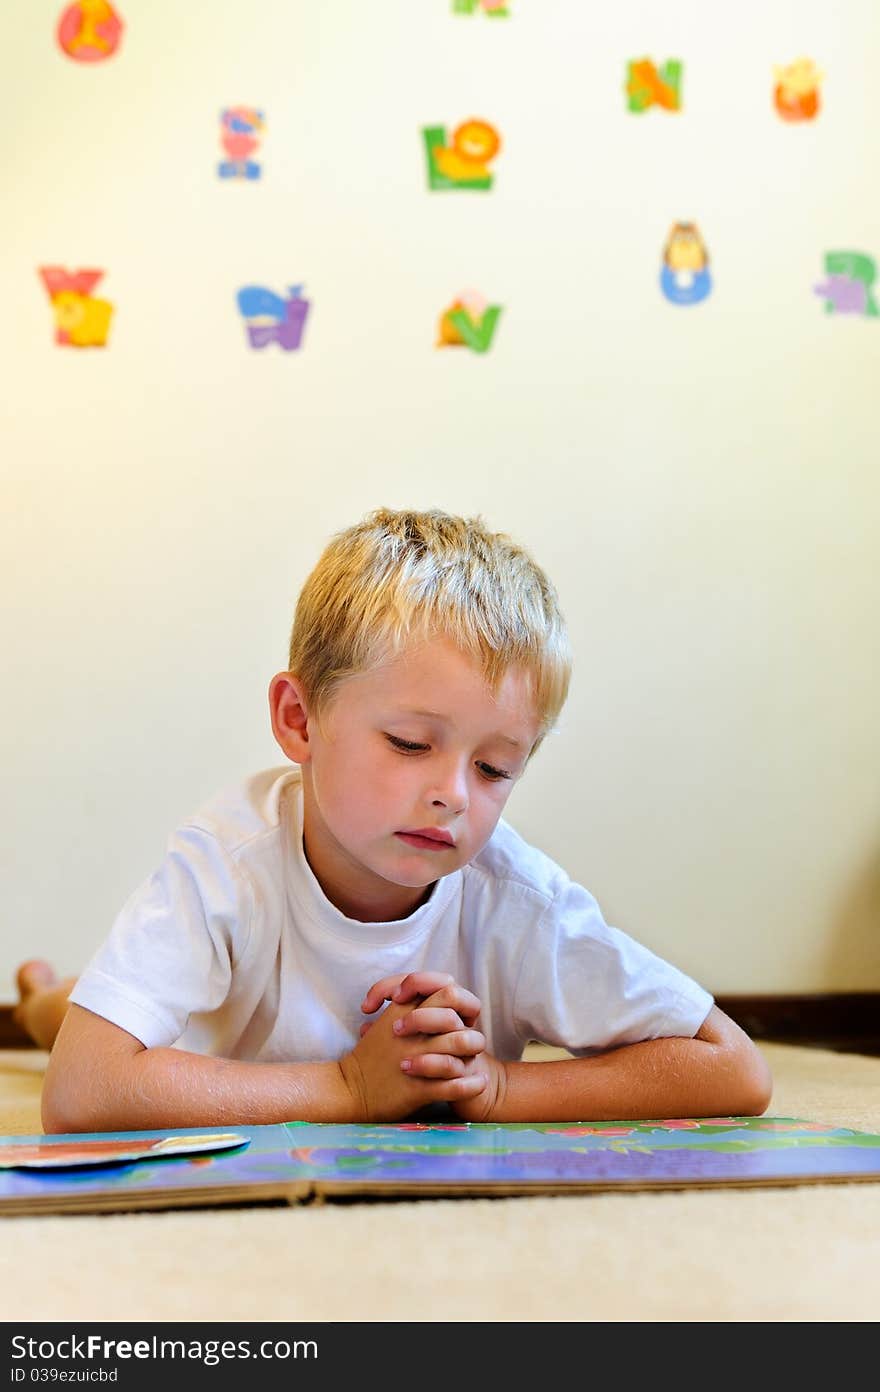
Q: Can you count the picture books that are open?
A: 1